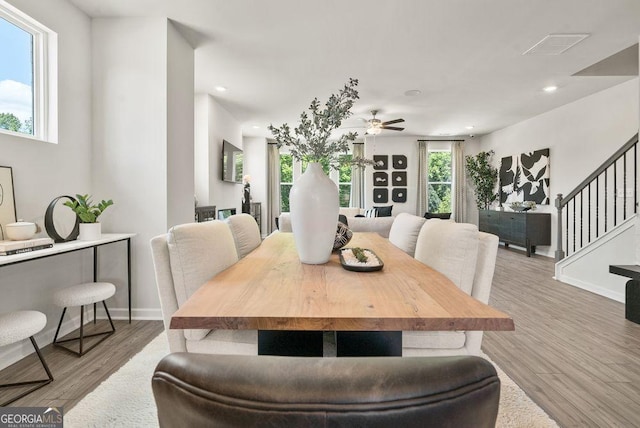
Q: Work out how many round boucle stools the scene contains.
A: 2